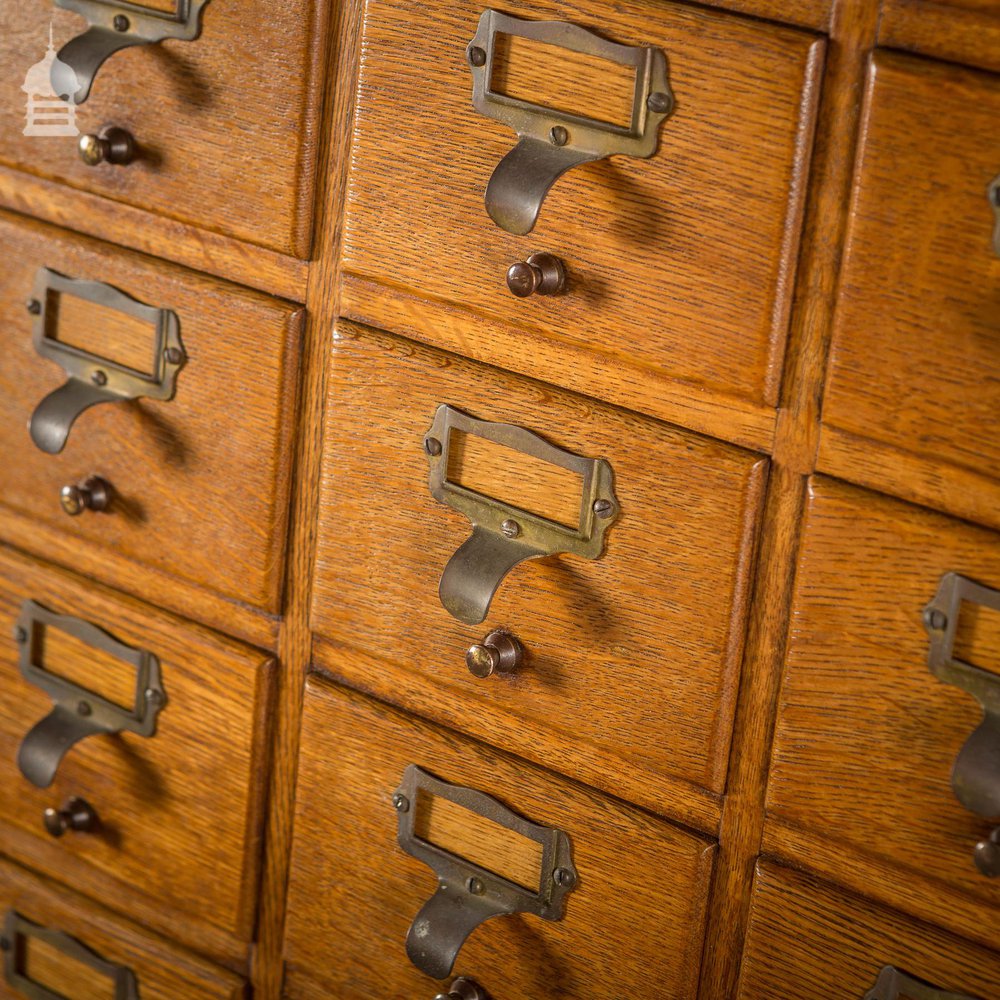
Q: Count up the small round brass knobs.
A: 7